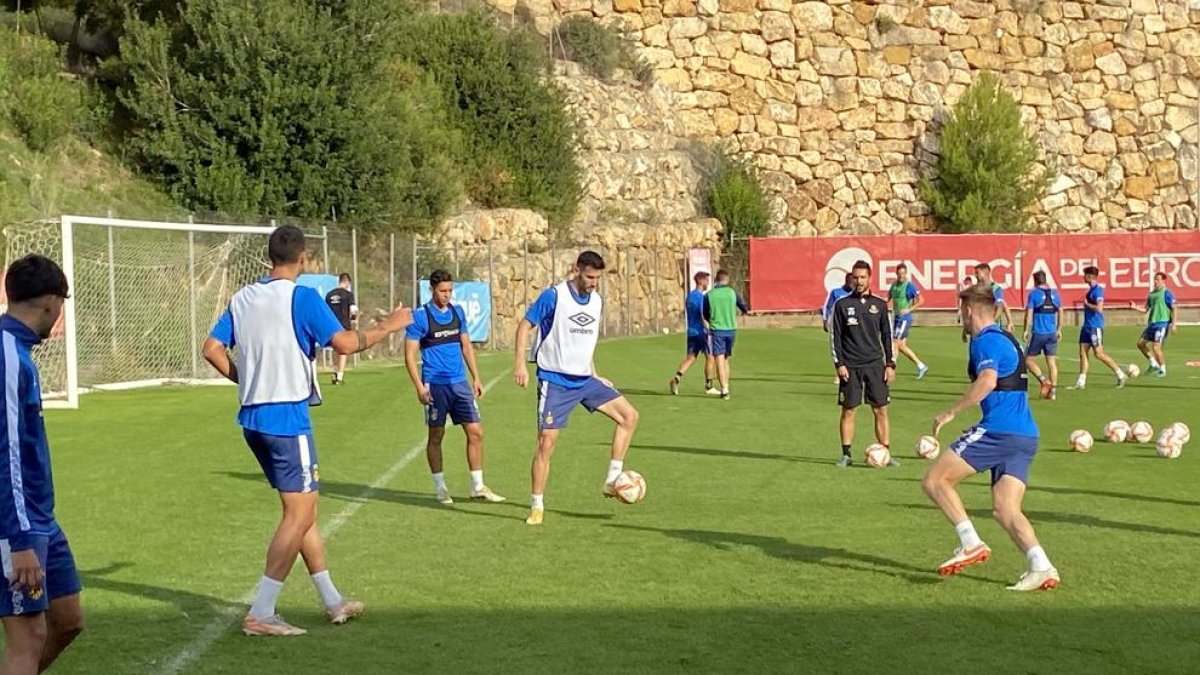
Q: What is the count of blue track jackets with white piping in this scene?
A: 1